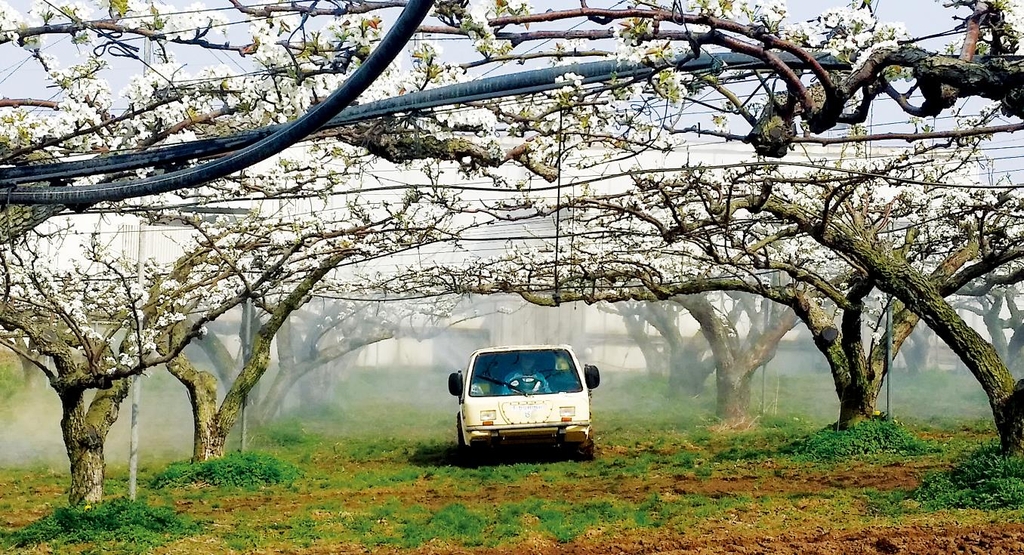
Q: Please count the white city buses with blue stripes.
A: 0